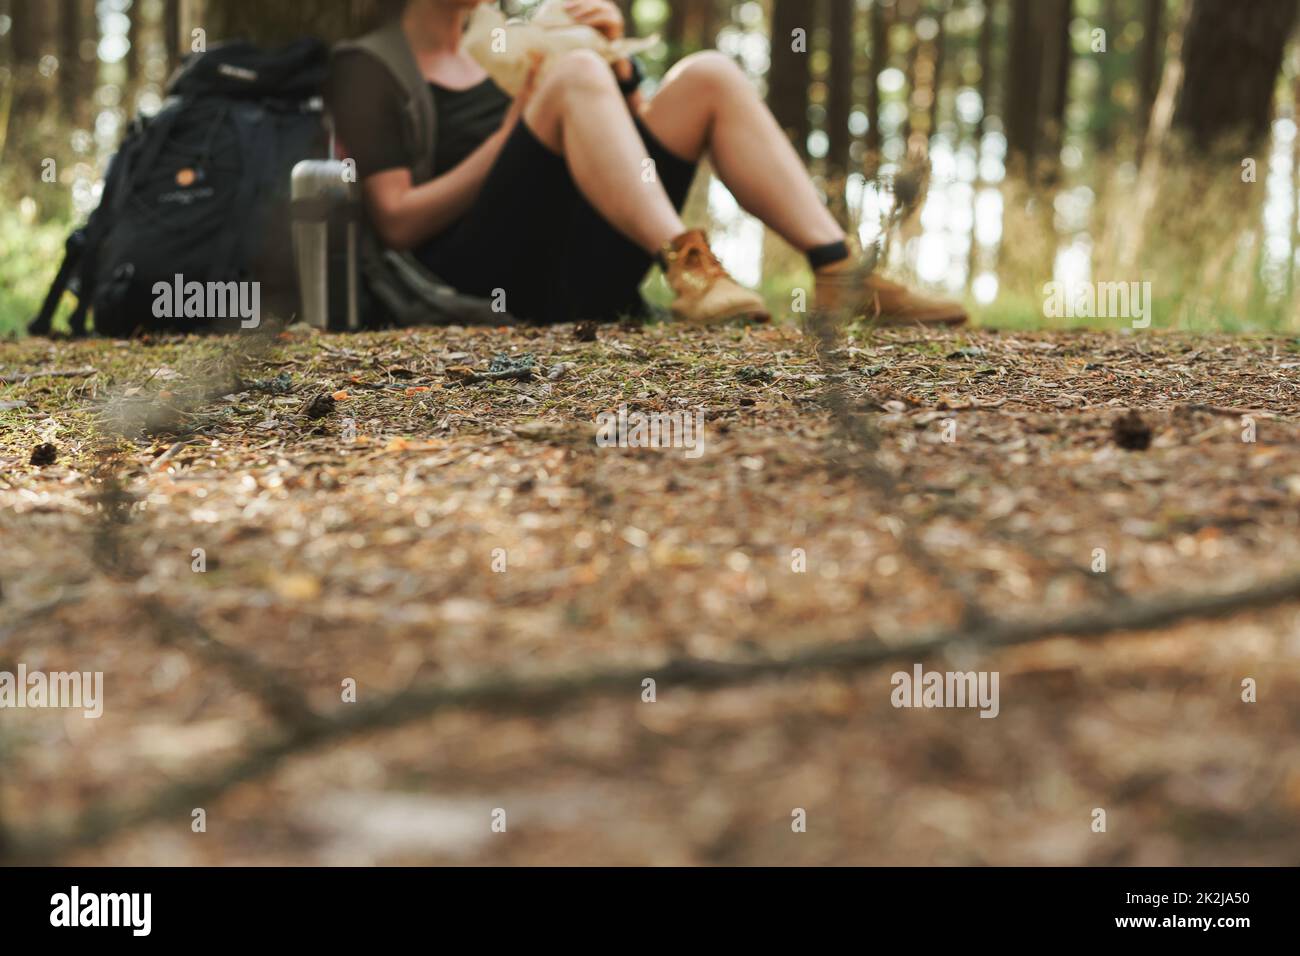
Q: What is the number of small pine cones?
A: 4